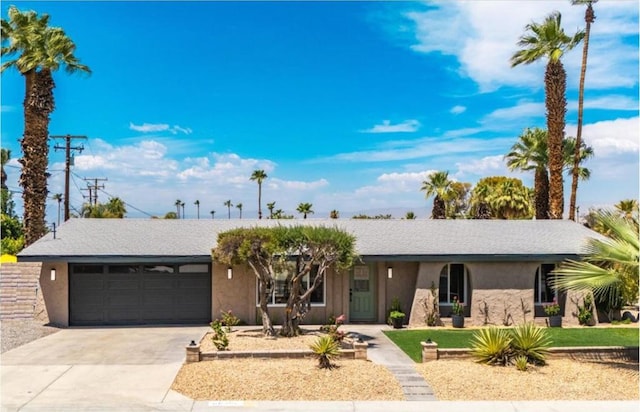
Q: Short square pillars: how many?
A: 3